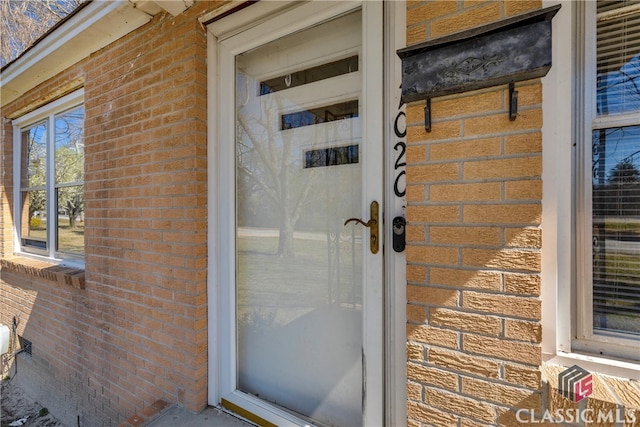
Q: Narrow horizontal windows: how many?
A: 3